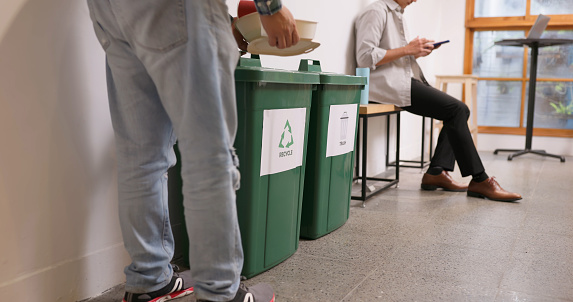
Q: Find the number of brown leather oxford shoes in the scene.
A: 2